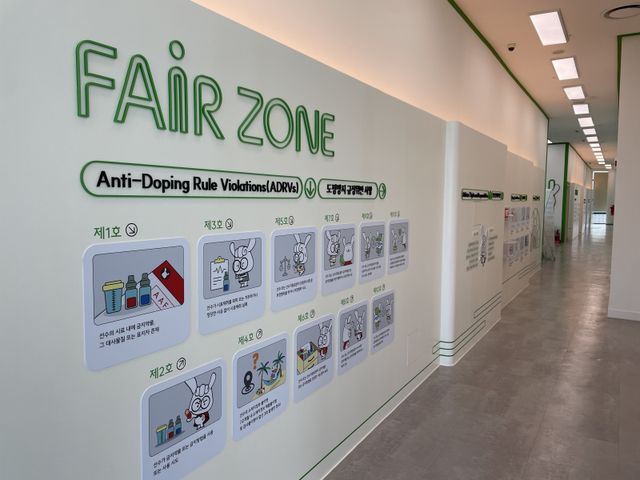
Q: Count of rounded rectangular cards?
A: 11